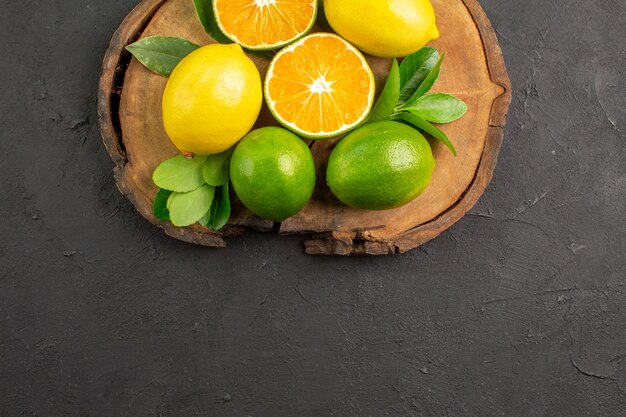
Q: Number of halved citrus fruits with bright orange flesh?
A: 2